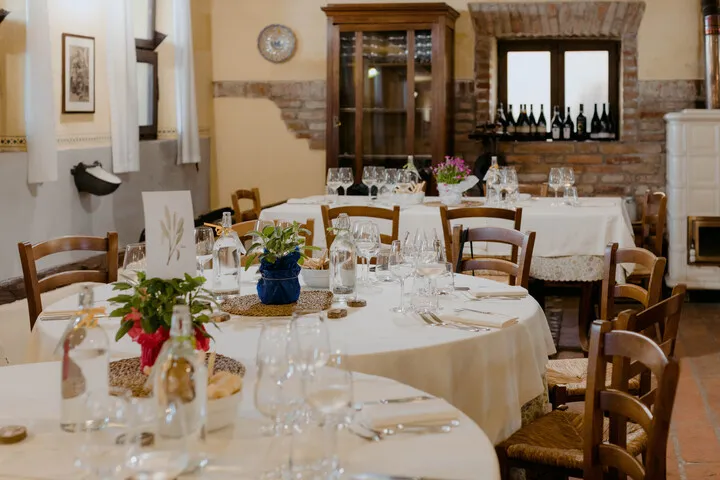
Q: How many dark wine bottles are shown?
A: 12